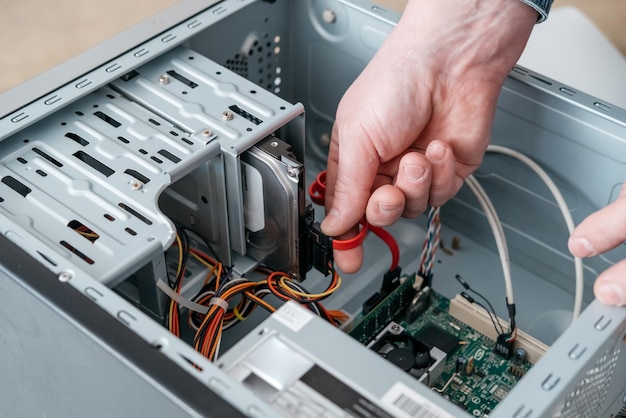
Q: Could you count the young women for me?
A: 0